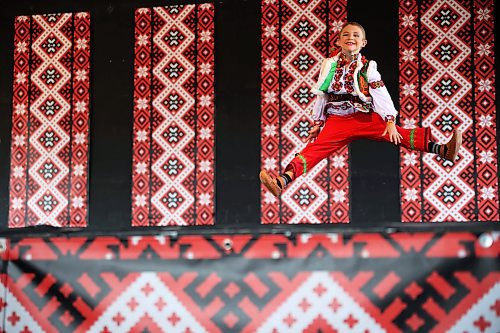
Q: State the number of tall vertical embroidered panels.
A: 4